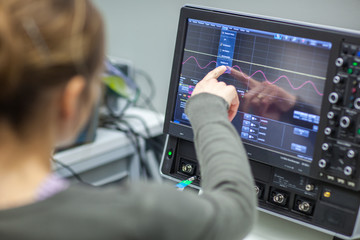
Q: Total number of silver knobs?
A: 11